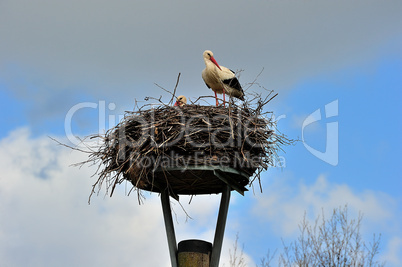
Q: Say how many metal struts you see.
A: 2